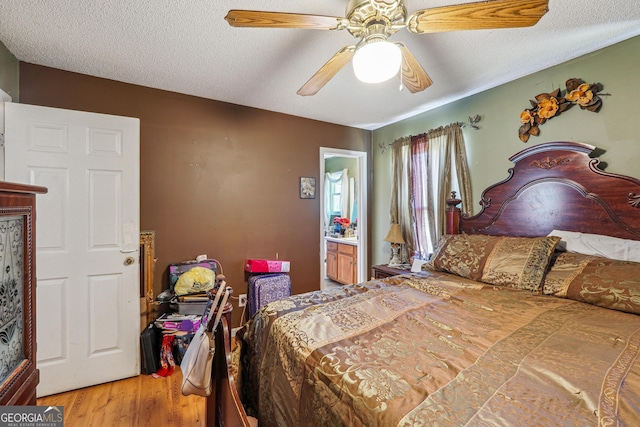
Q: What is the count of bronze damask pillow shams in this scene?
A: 2